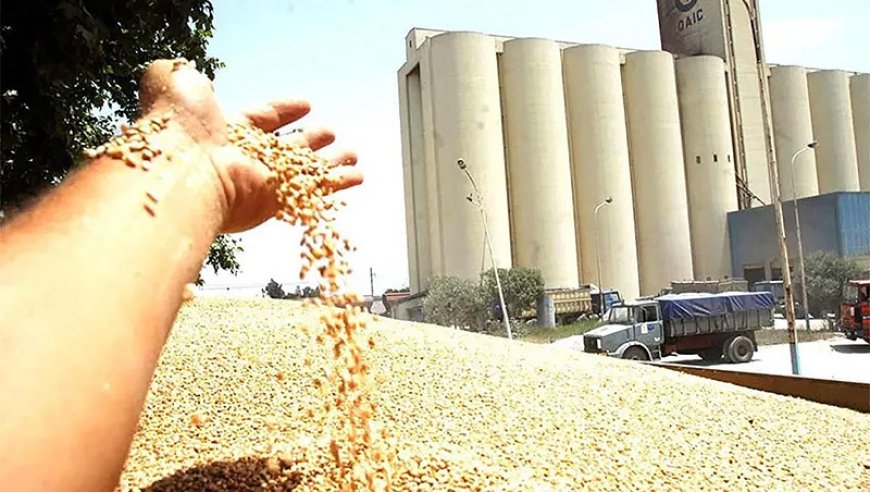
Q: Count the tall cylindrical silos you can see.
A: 8